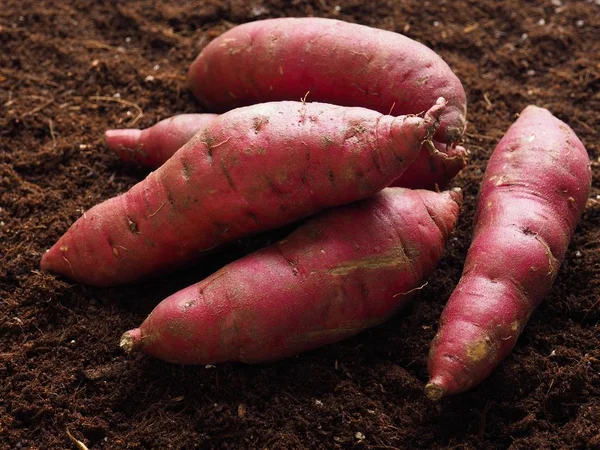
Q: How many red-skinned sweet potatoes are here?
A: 5